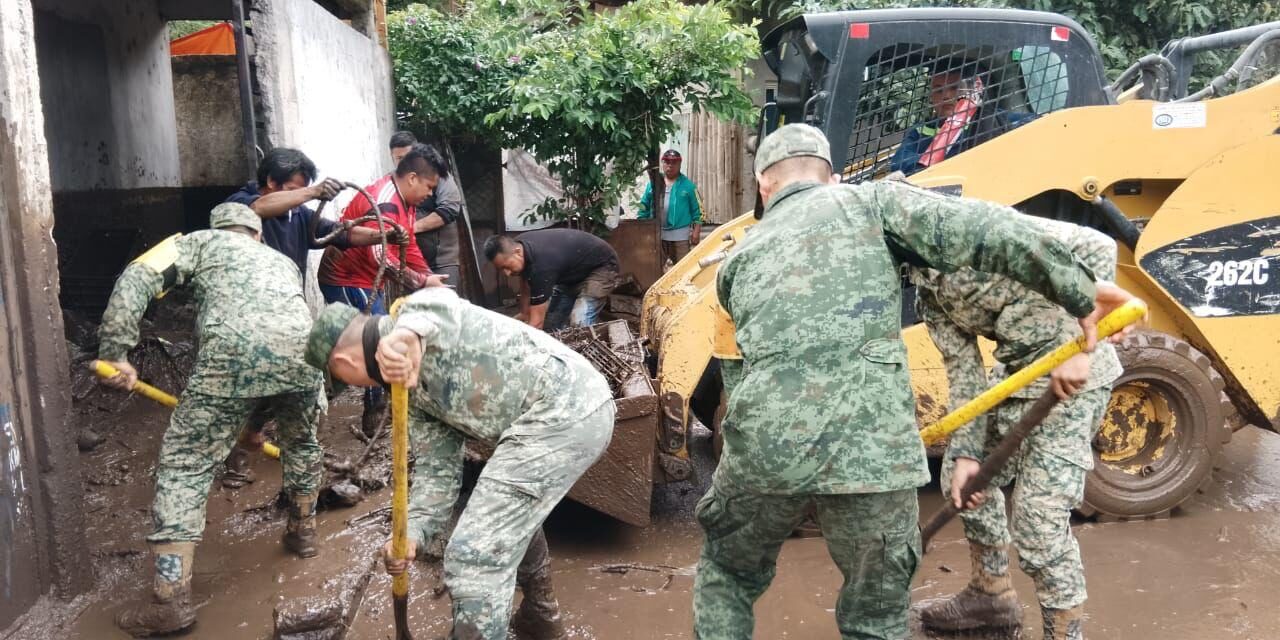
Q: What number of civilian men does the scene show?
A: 6